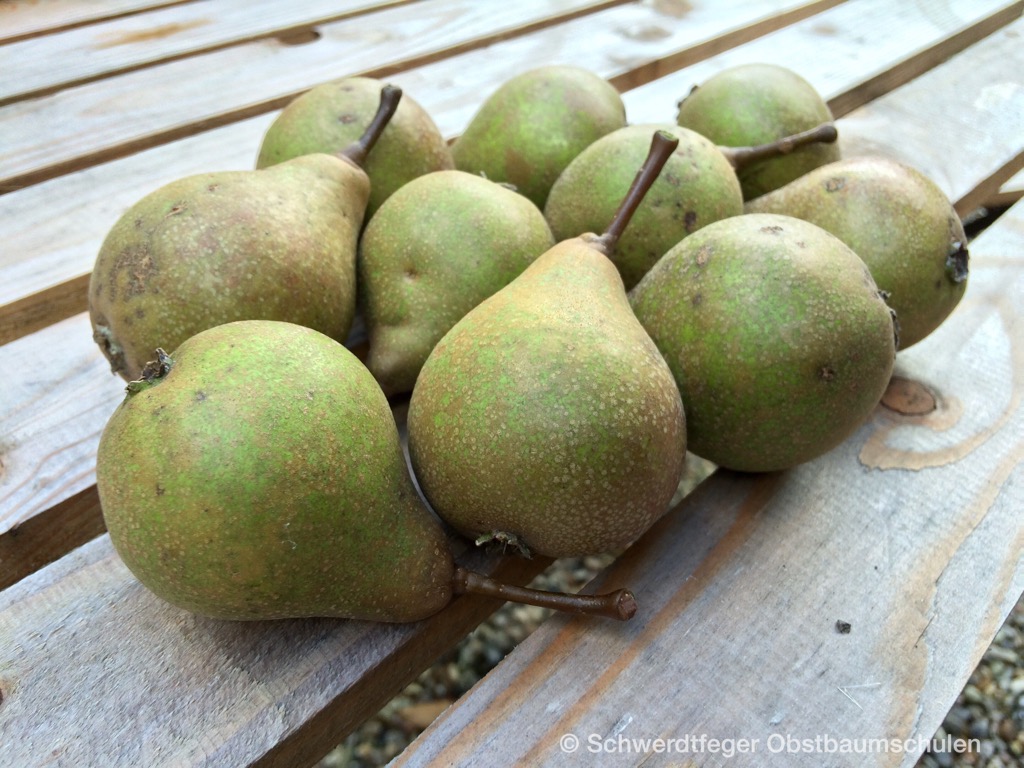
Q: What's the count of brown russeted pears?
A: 10